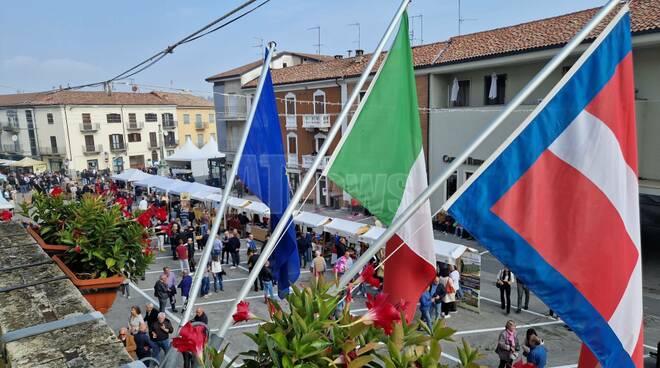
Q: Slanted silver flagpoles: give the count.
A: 3